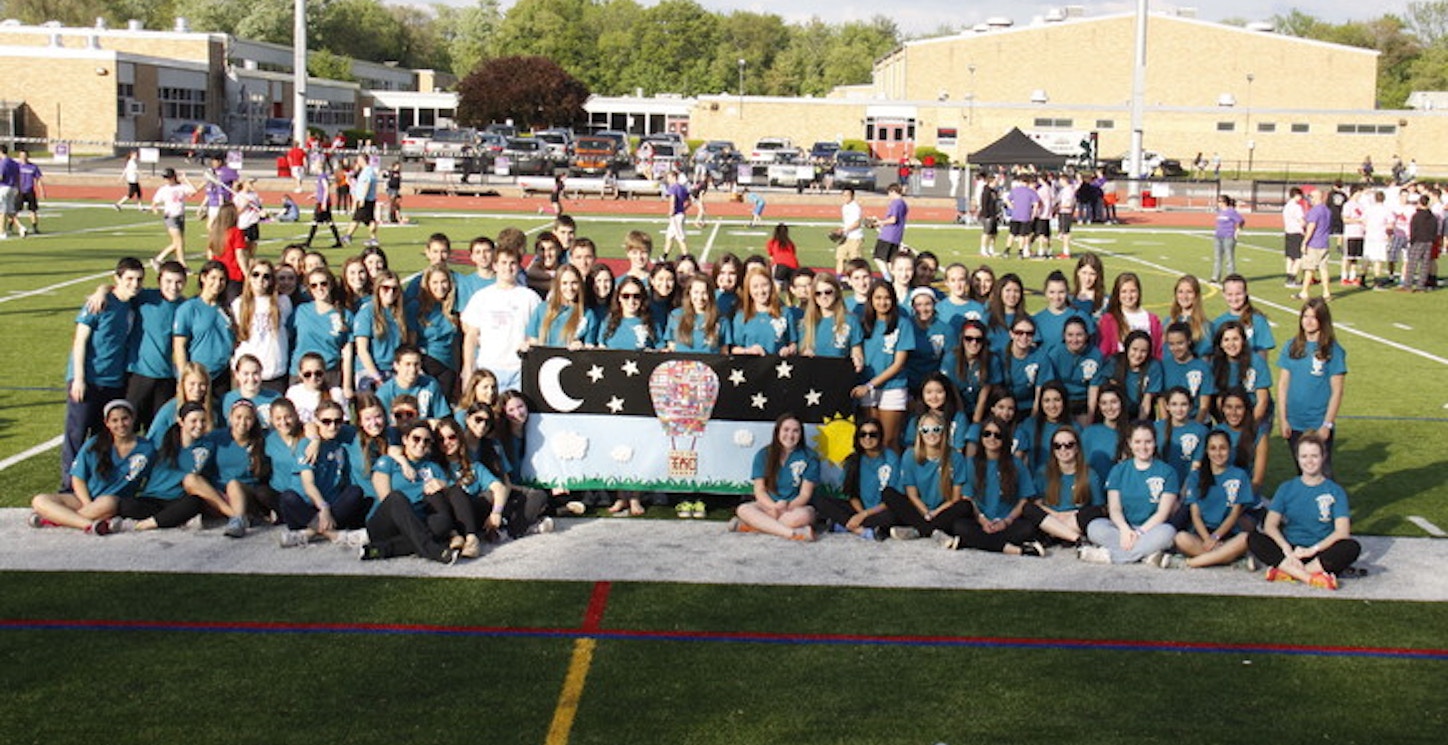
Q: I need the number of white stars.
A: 7